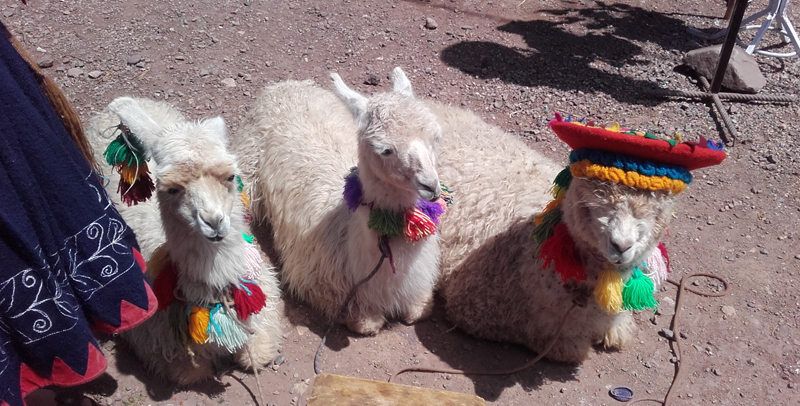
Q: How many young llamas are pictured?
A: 3